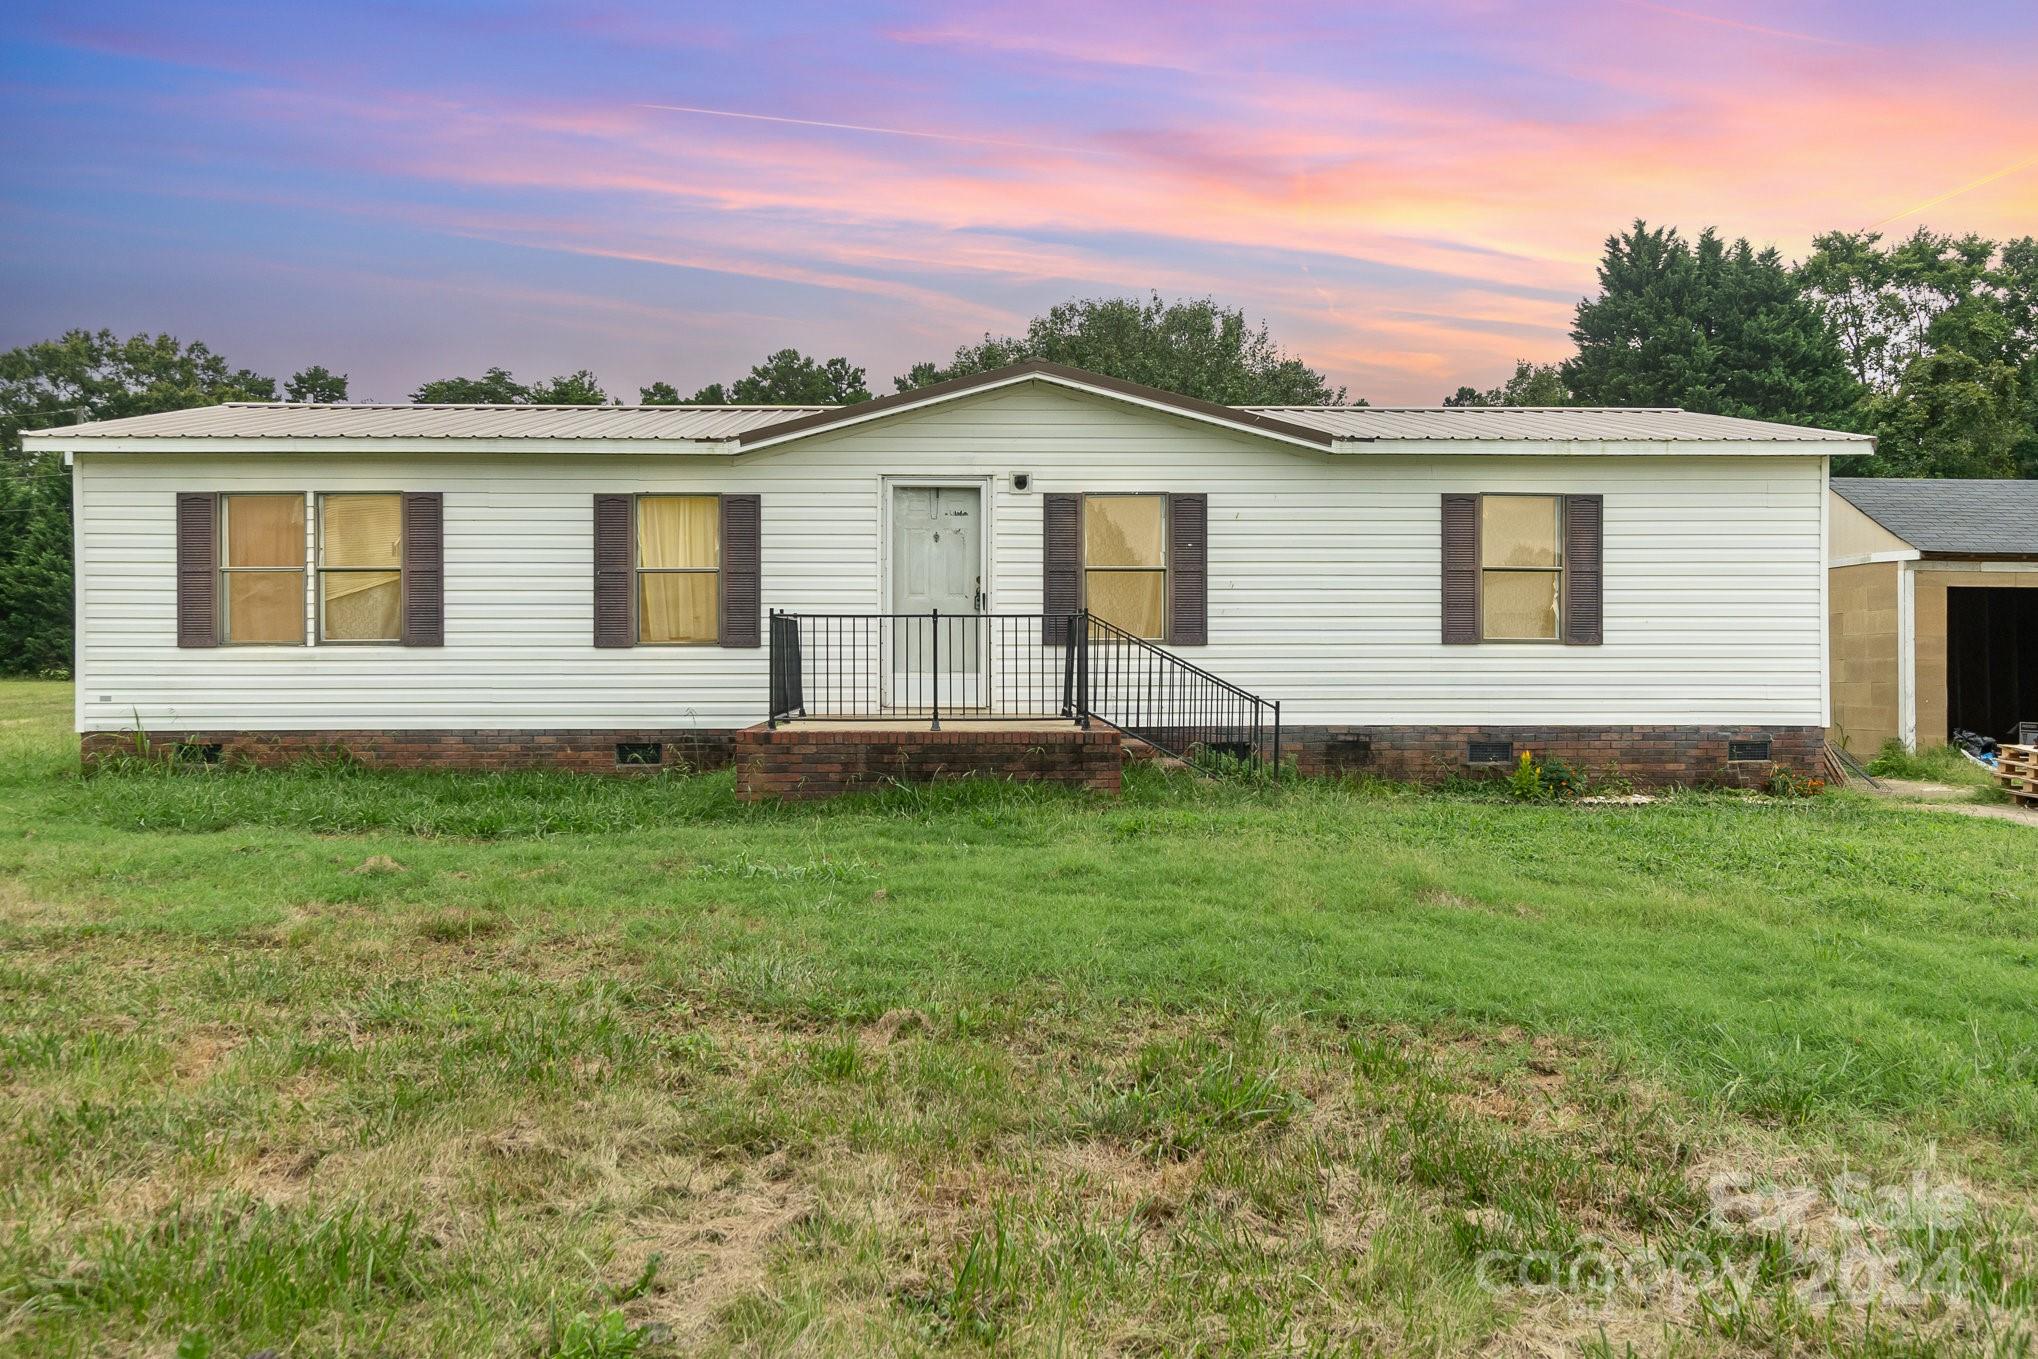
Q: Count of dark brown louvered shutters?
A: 8